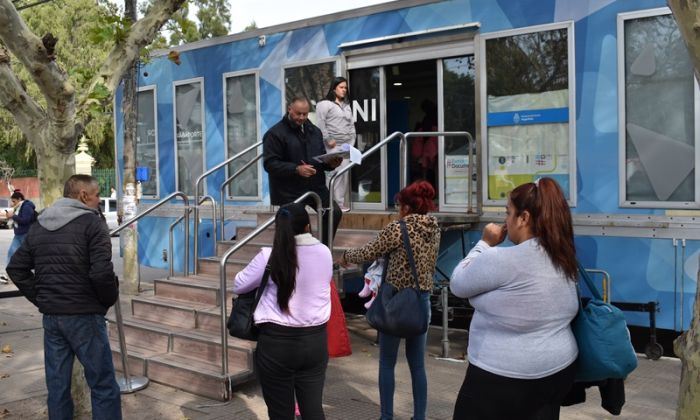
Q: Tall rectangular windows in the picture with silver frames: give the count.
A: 6